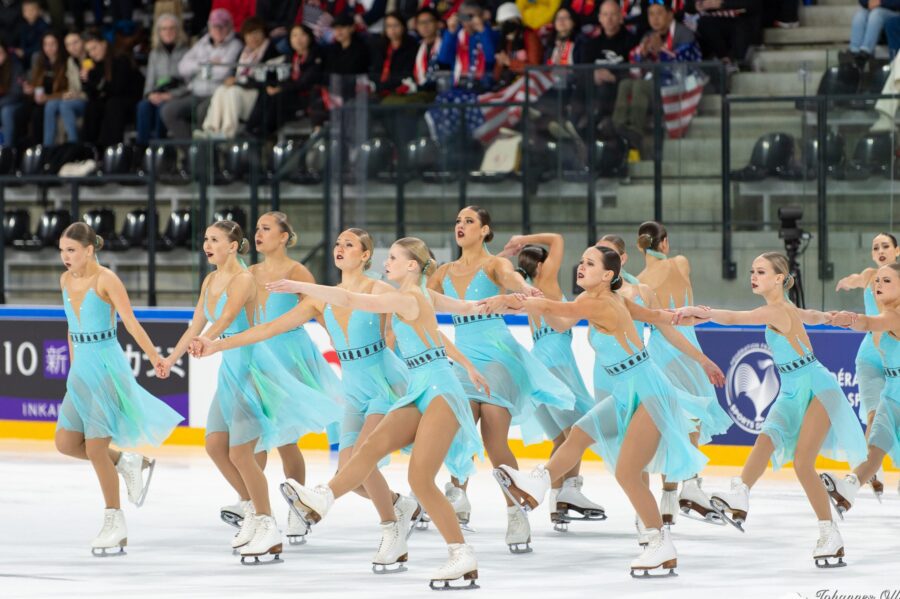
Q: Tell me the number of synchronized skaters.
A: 13